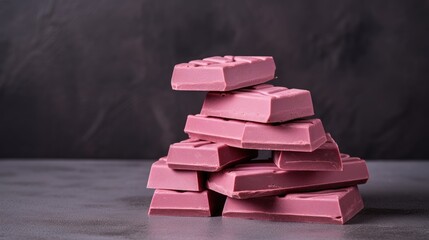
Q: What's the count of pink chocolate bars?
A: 9